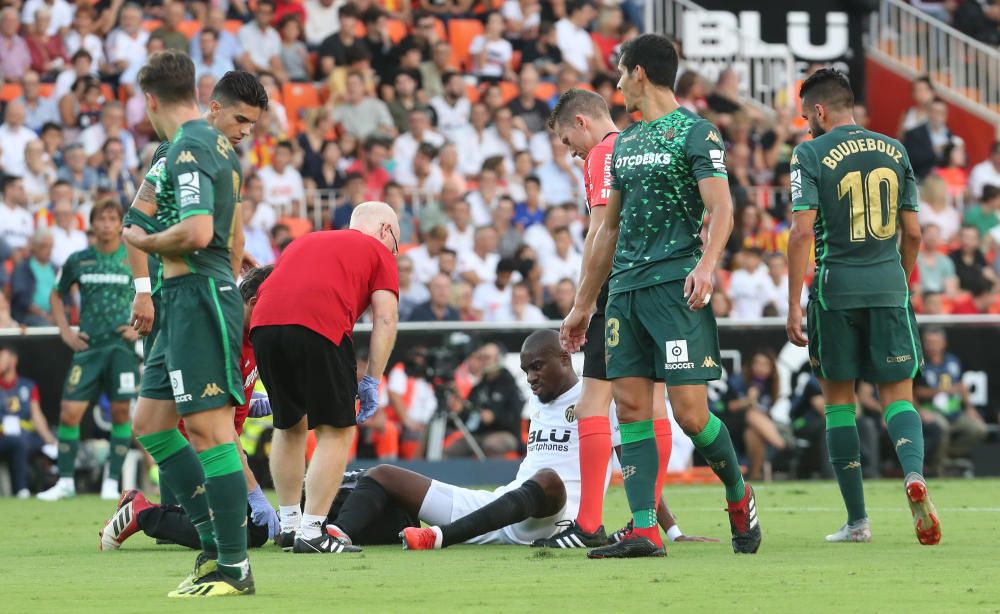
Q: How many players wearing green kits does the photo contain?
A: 5